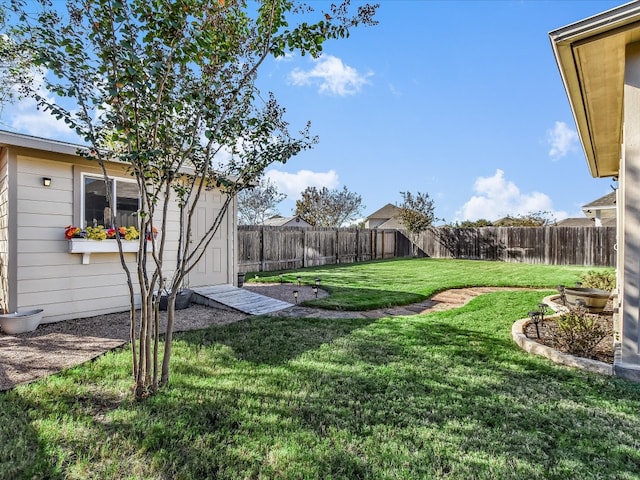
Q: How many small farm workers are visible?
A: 0